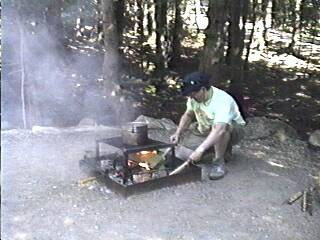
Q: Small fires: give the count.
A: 1